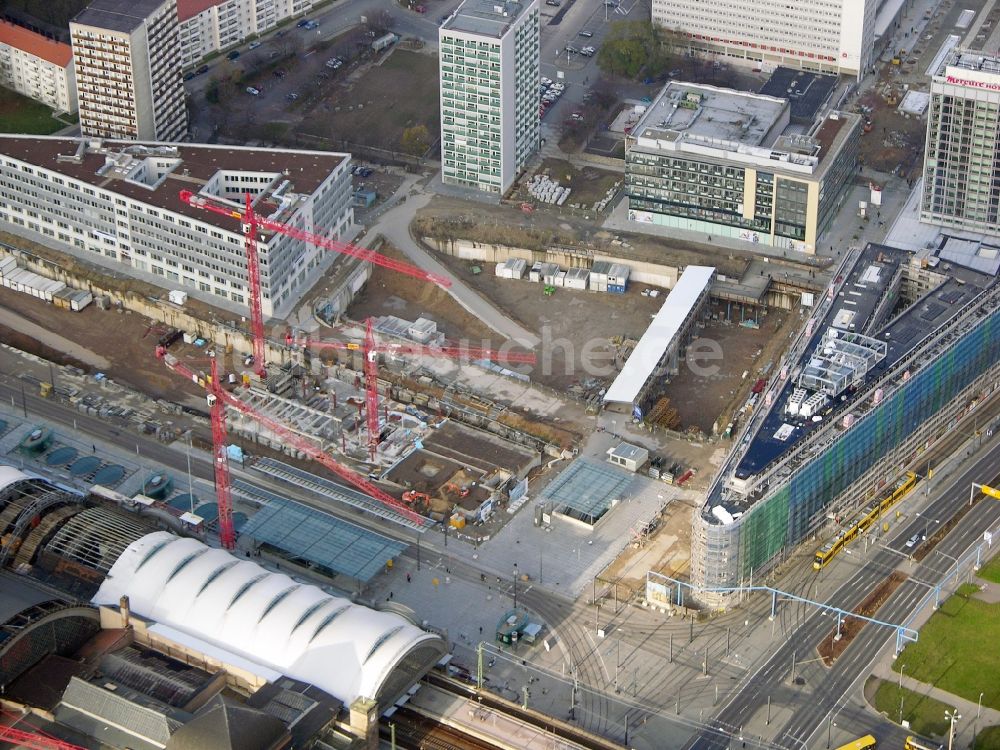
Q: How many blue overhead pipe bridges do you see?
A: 1